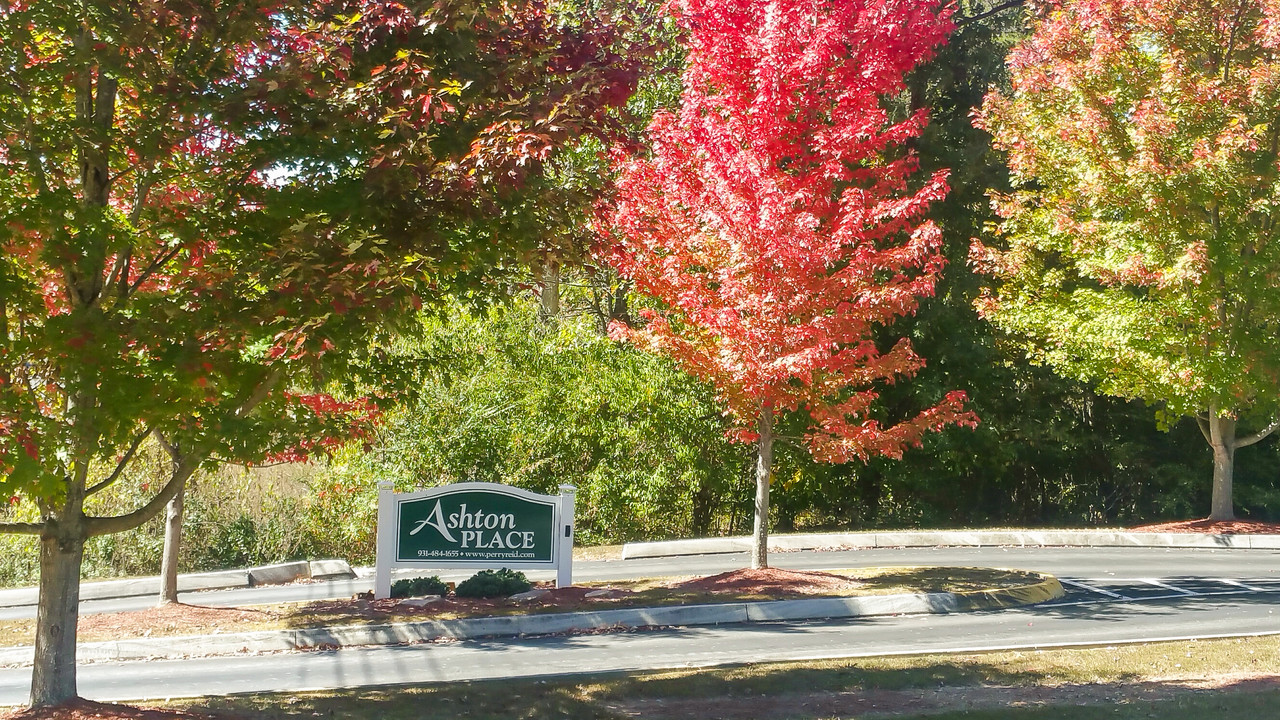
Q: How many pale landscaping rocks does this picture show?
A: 3